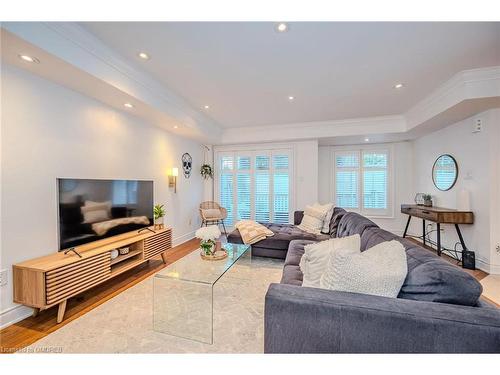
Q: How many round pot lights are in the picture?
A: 9